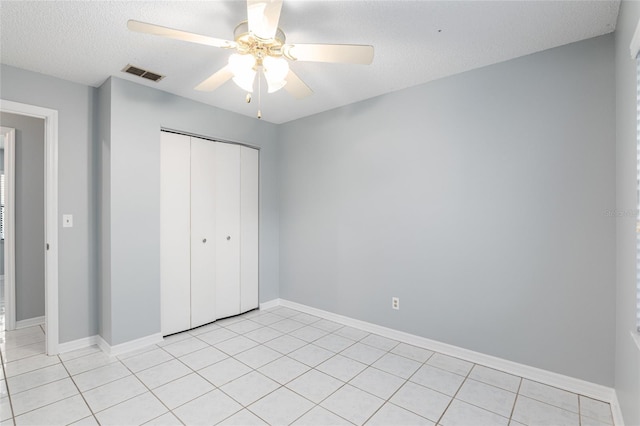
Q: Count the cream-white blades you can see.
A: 5